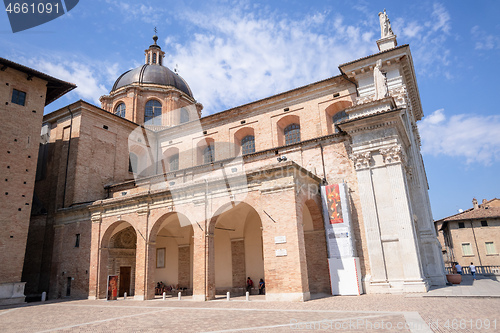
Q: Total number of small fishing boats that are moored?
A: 0